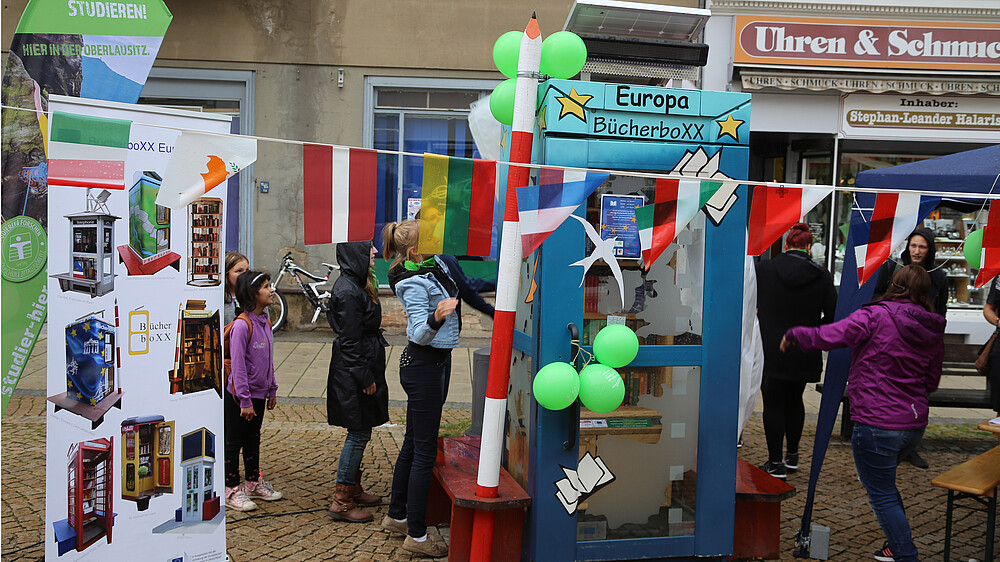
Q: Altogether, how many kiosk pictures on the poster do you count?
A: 8